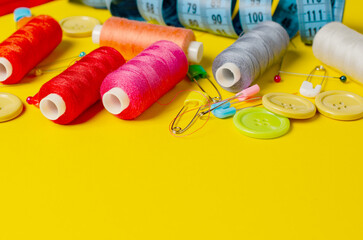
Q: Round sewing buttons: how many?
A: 5